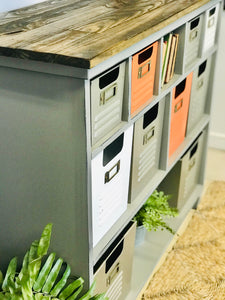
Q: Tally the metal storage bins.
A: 10